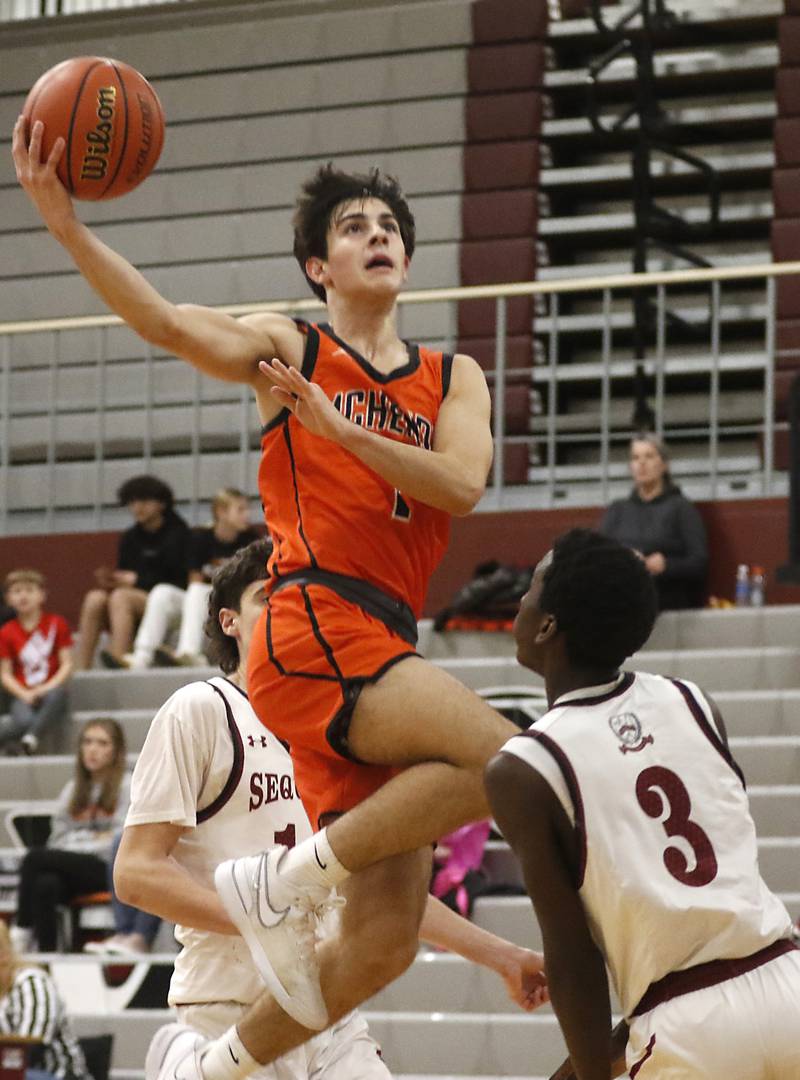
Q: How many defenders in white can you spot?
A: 2